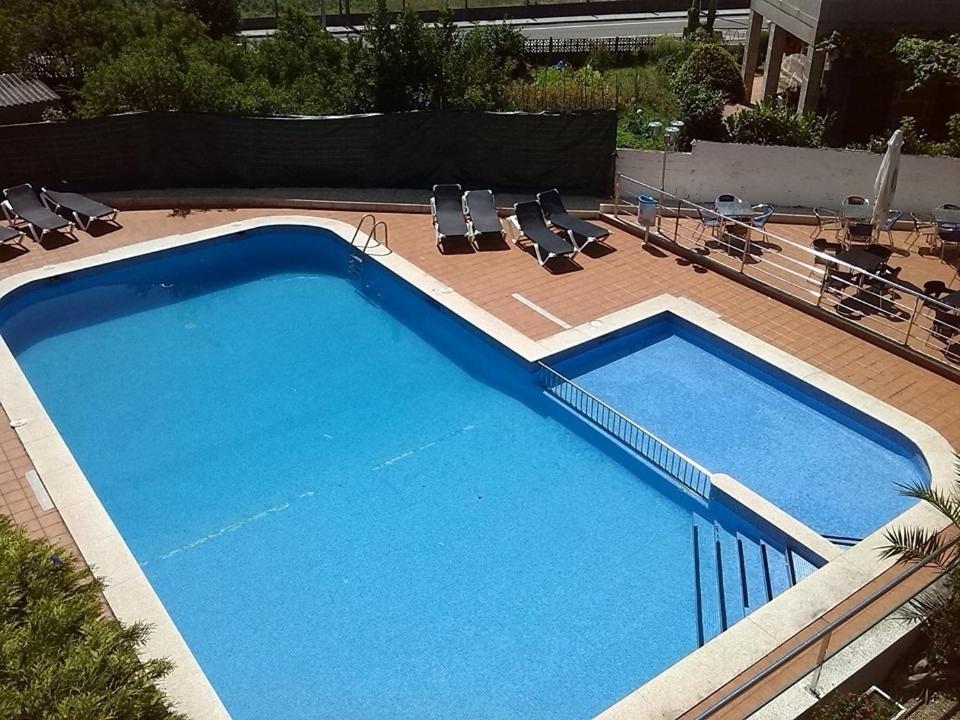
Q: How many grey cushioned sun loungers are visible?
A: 7